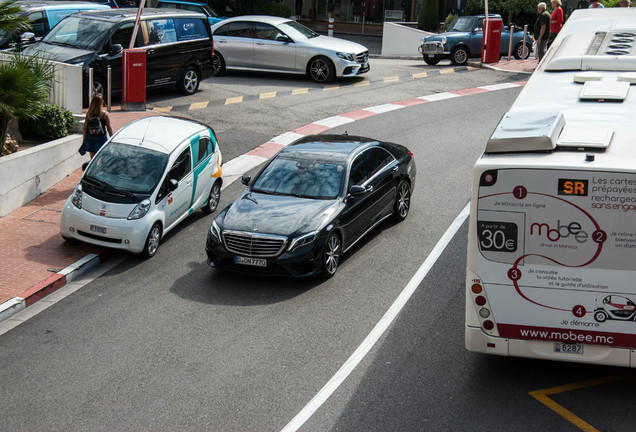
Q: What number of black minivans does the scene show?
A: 1